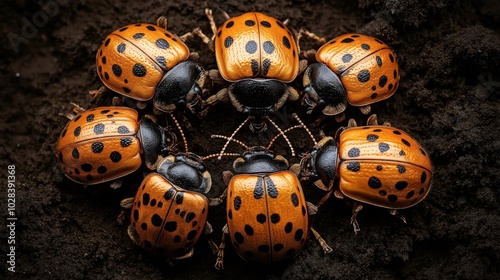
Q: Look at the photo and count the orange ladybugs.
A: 7